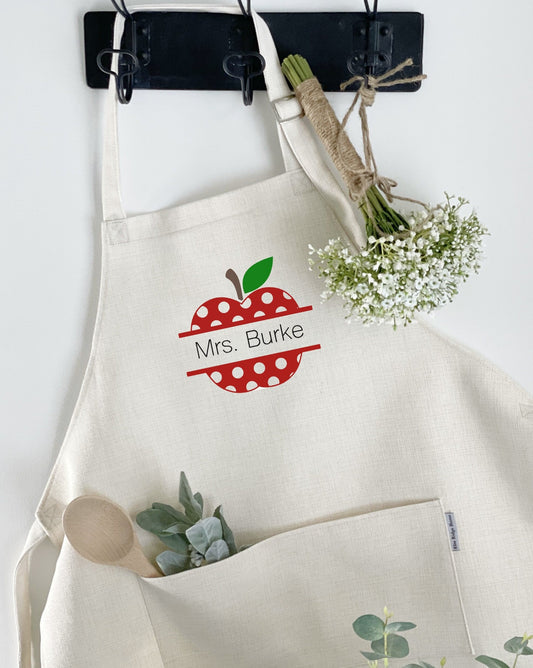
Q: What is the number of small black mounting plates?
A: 3